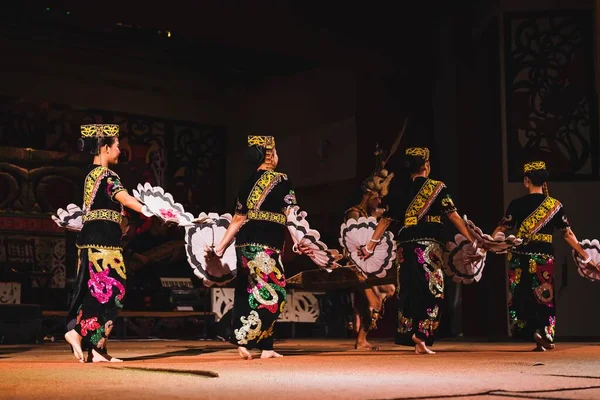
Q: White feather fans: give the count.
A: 8